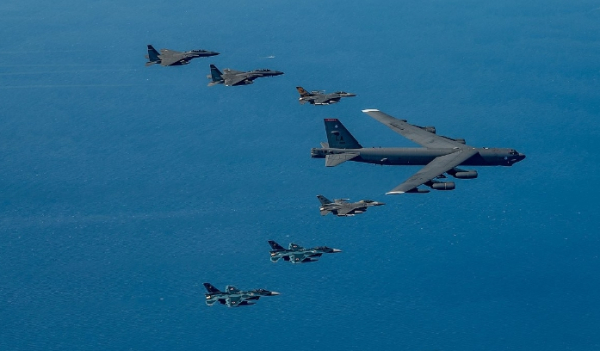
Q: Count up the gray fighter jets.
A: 4